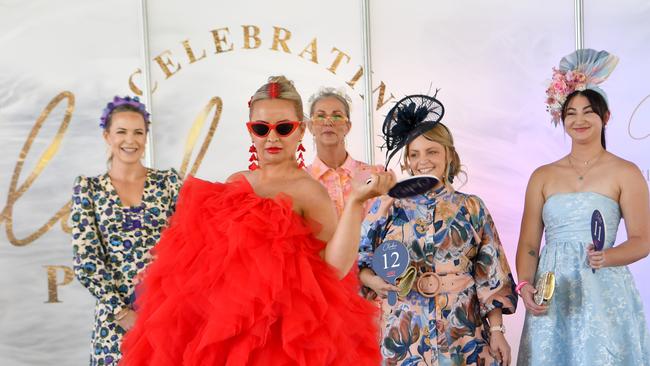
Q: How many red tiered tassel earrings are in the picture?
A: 2